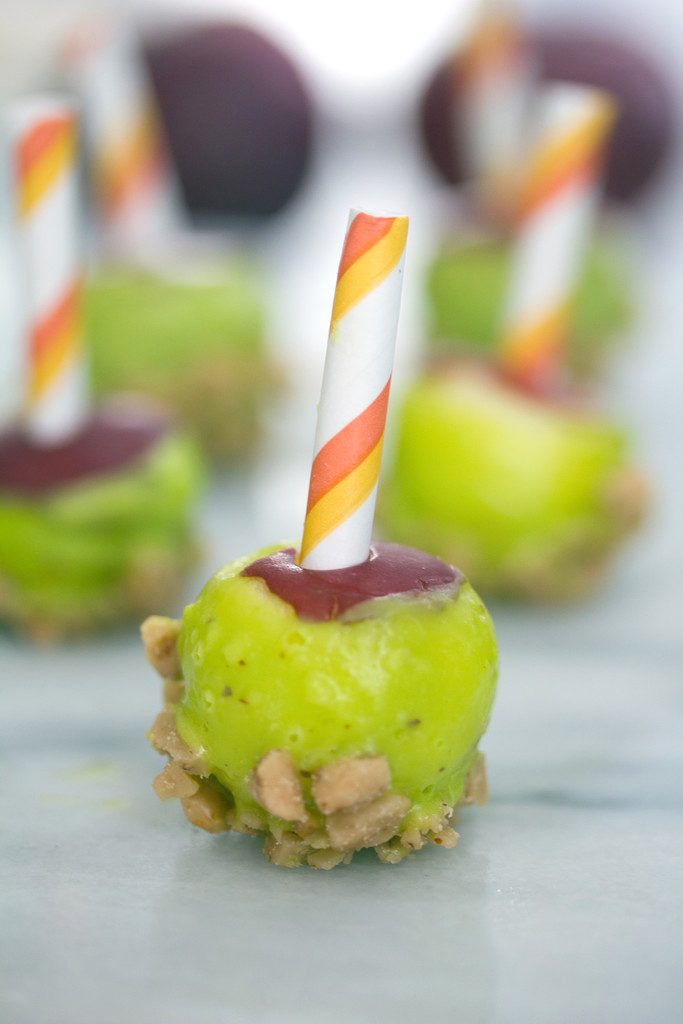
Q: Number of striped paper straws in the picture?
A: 5